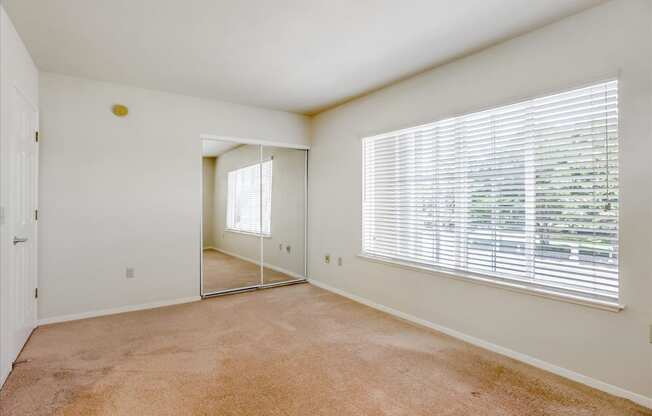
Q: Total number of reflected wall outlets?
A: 2